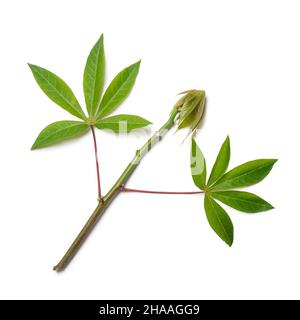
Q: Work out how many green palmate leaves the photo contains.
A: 2